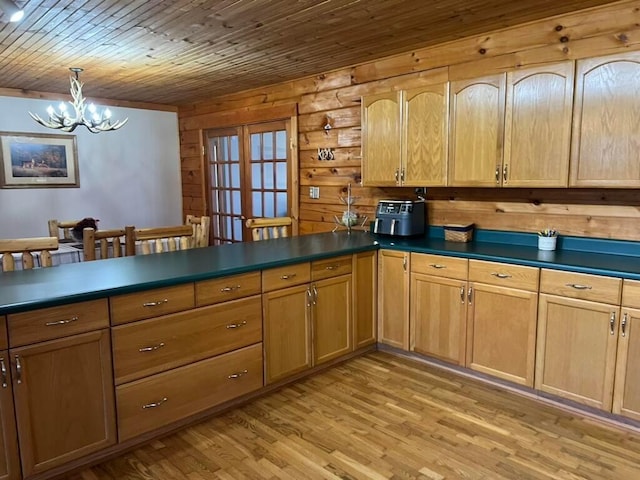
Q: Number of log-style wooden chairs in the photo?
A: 6